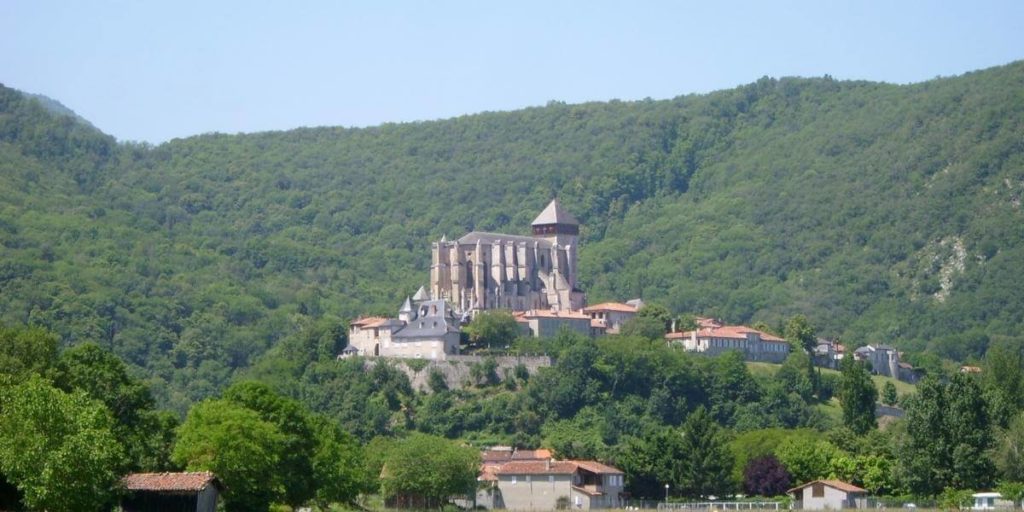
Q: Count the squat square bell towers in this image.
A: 1